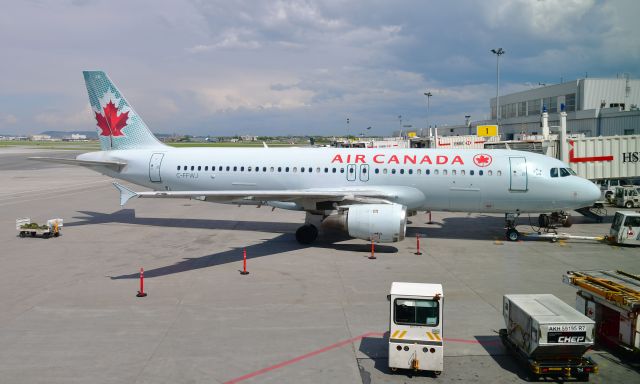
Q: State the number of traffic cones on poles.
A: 5